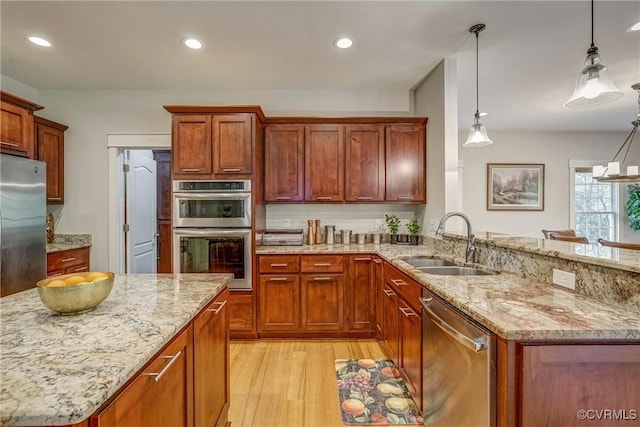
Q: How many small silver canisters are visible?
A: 4